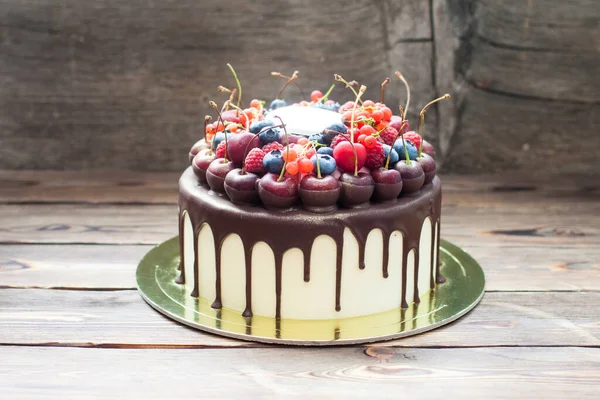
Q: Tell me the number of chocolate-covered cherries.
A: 11